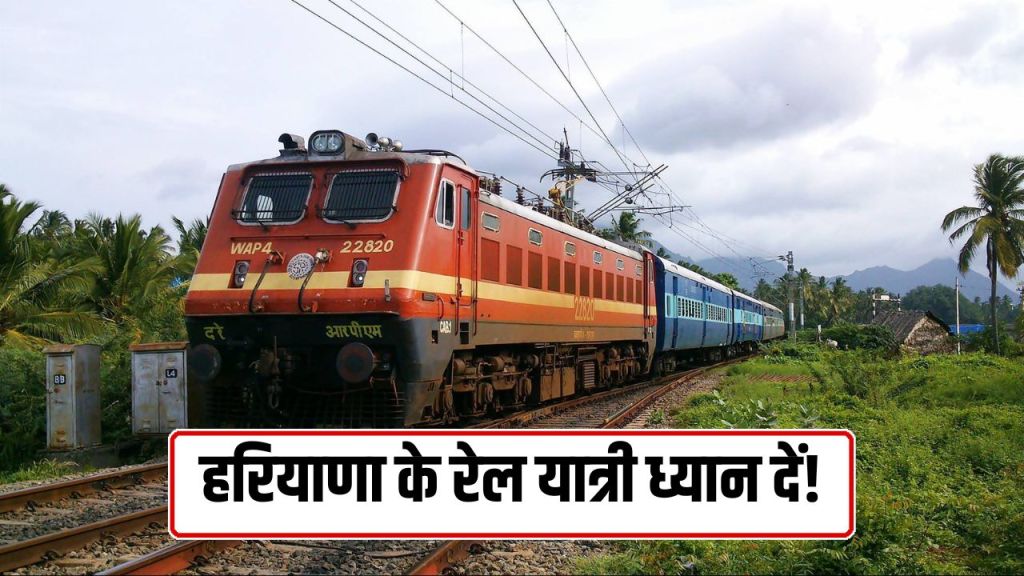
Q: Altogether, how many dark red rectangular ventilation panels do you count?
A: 11